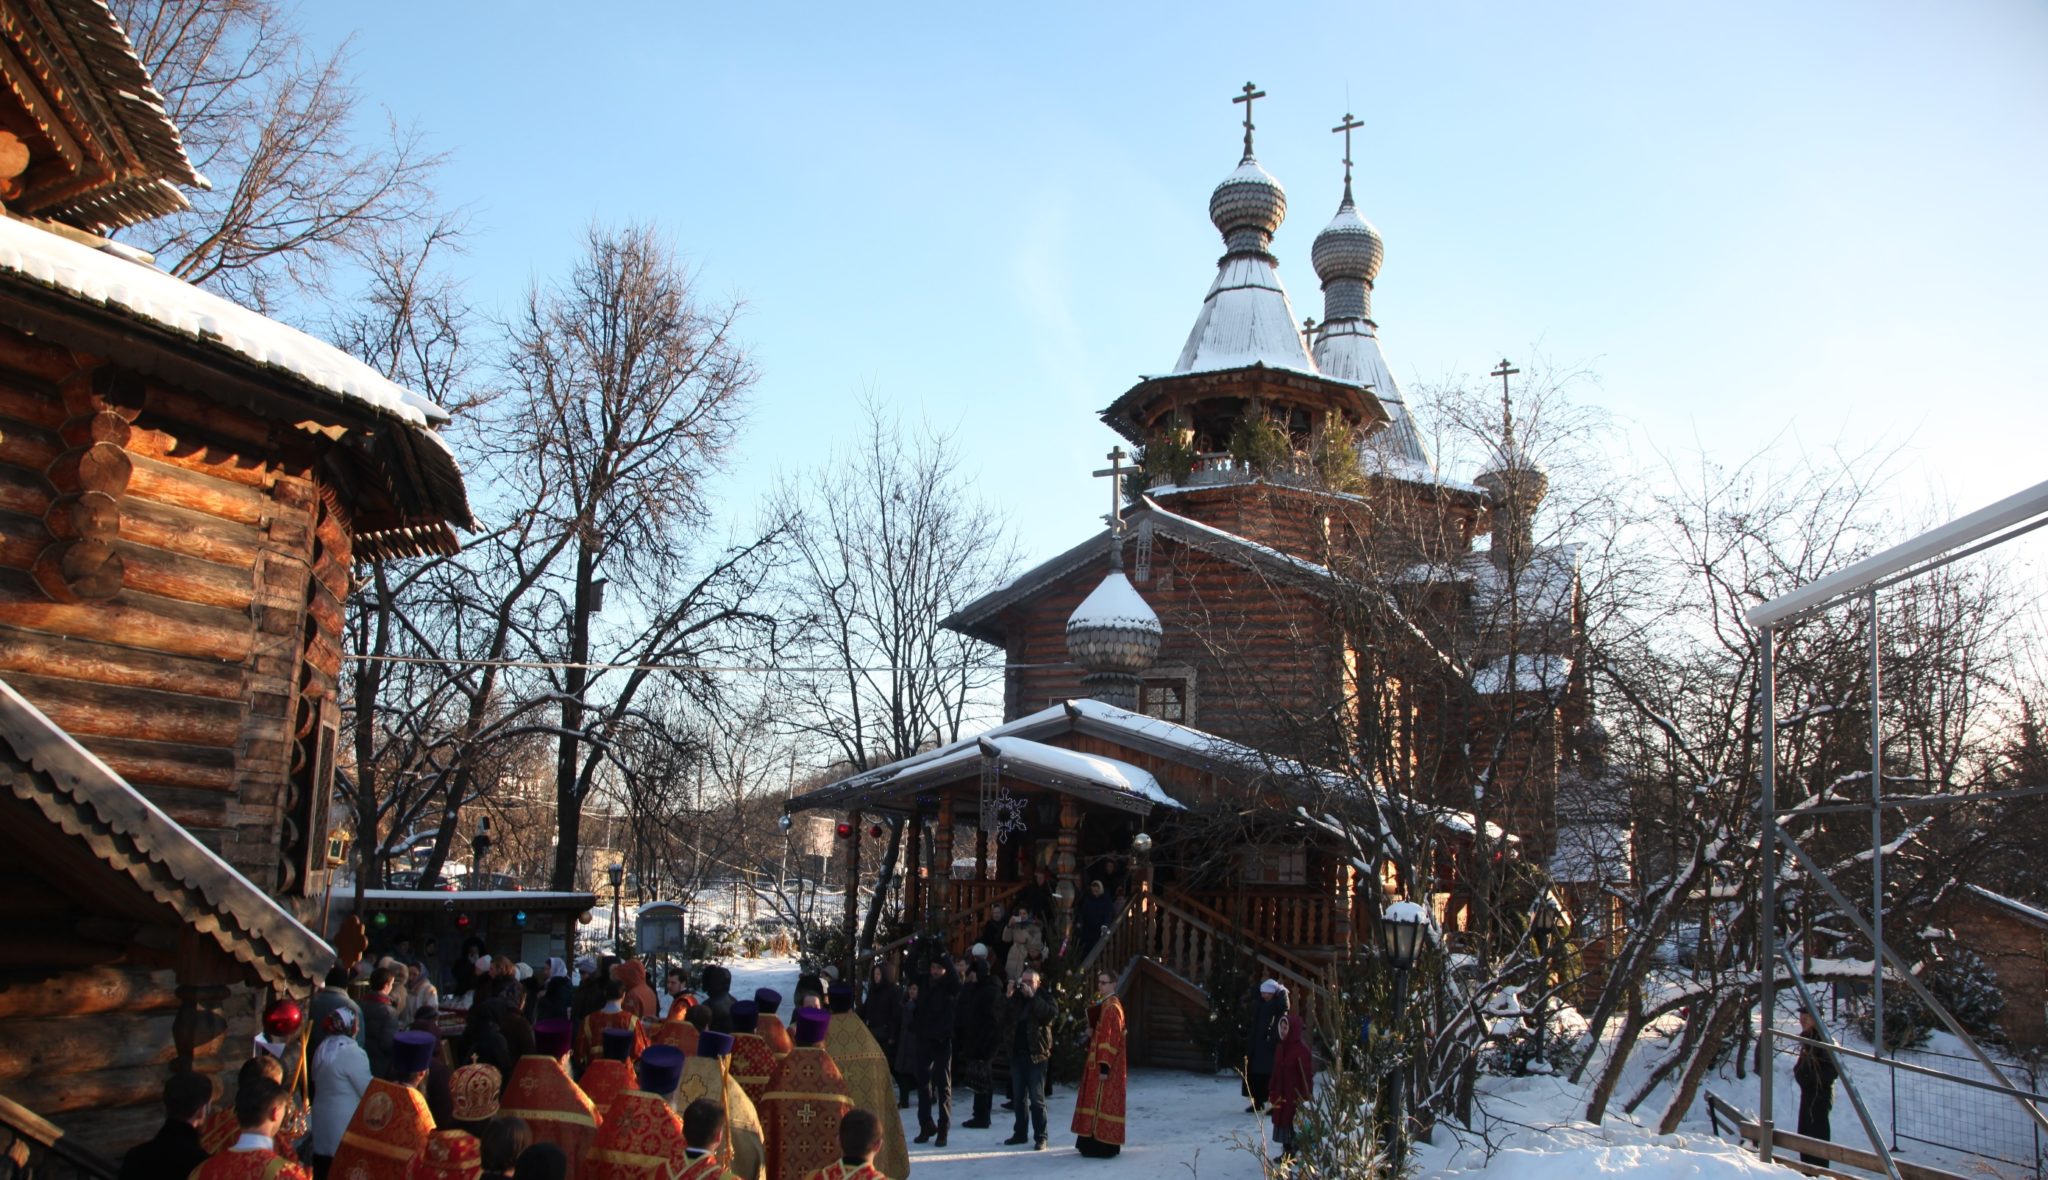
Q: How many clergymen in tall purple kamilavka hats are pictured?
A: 9